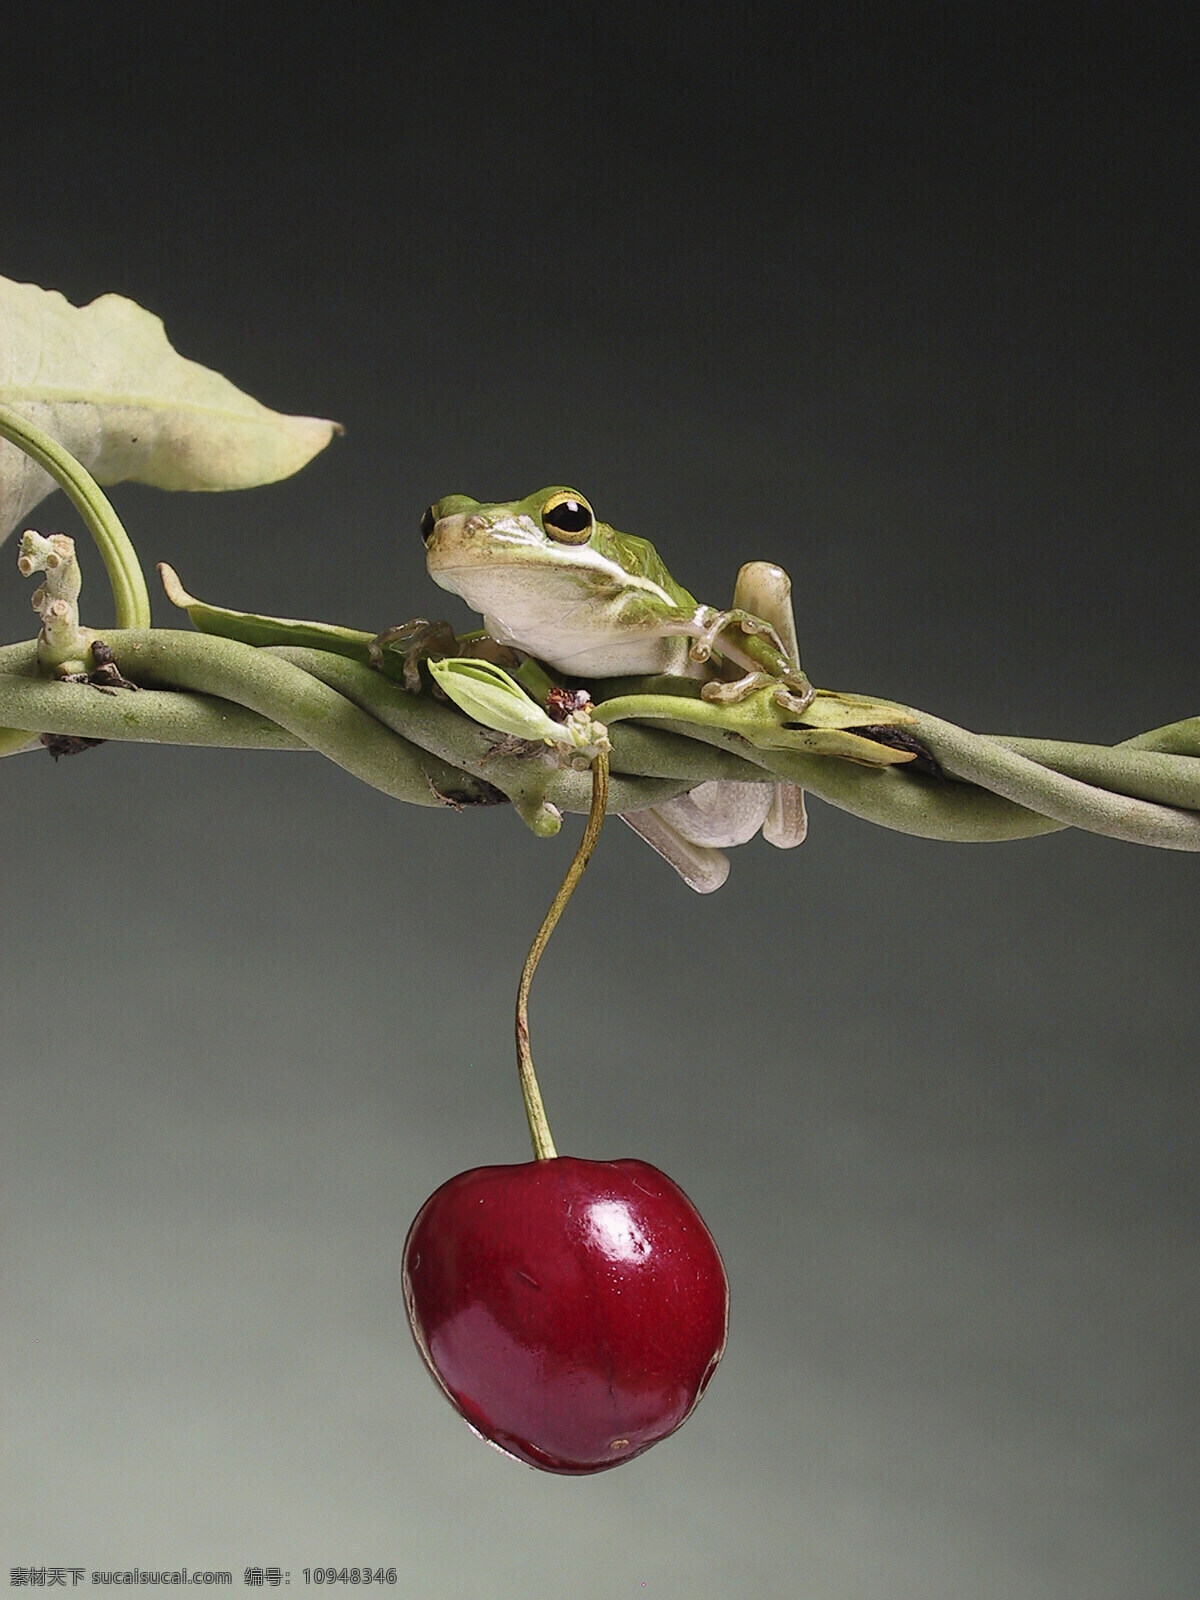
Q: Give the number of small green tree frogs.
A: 1